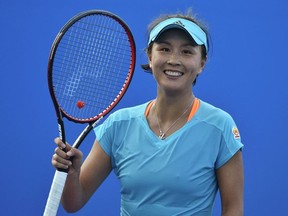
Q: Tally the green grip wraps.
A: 0